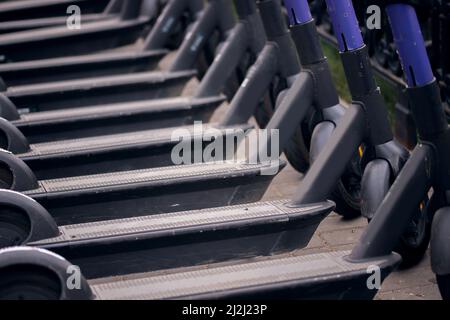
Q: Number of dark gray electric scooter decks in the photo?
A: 10